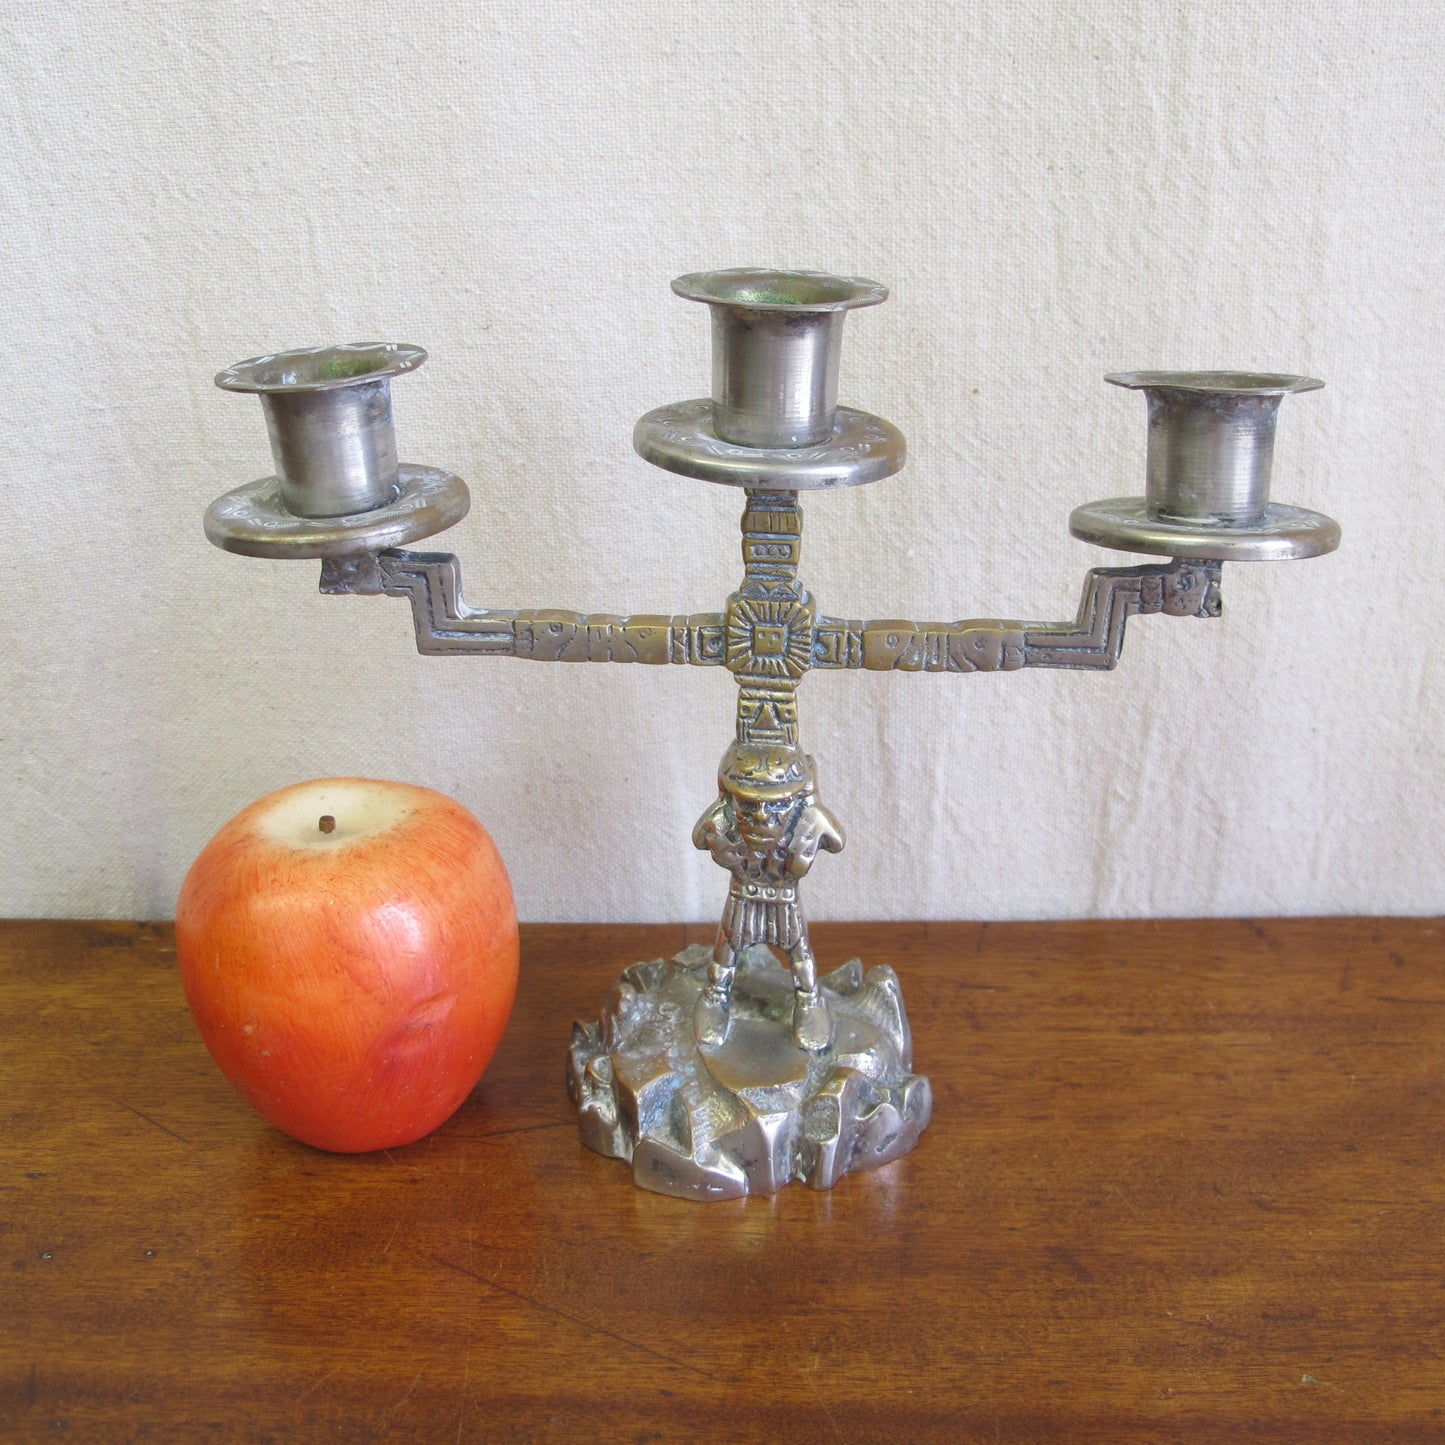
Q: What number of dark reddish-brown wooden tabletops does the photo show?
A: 1